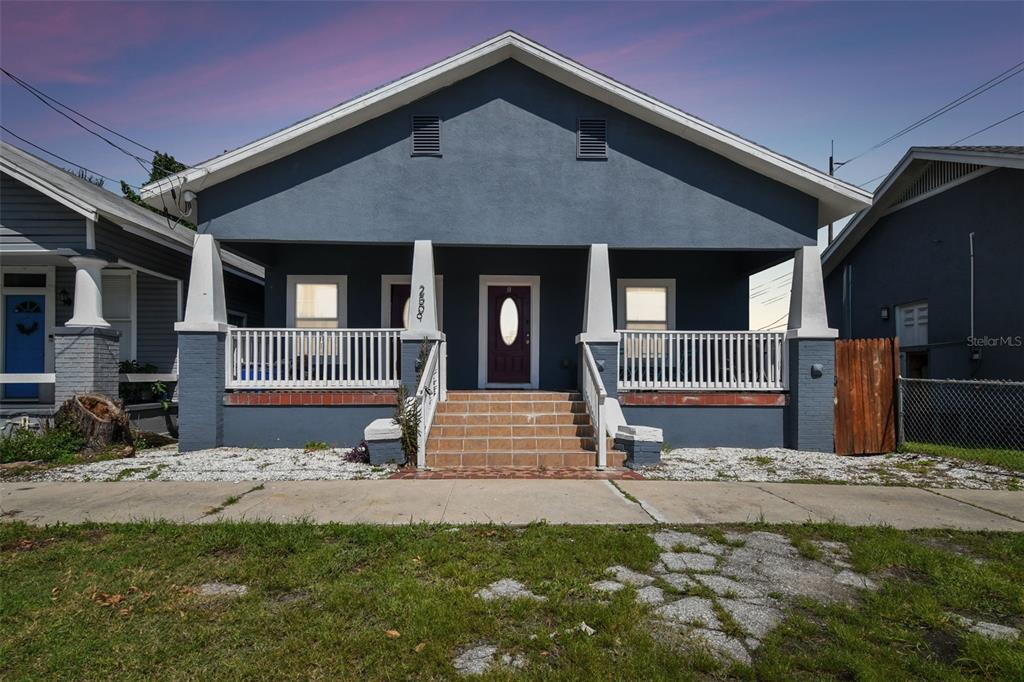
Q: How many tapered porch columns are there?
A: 4